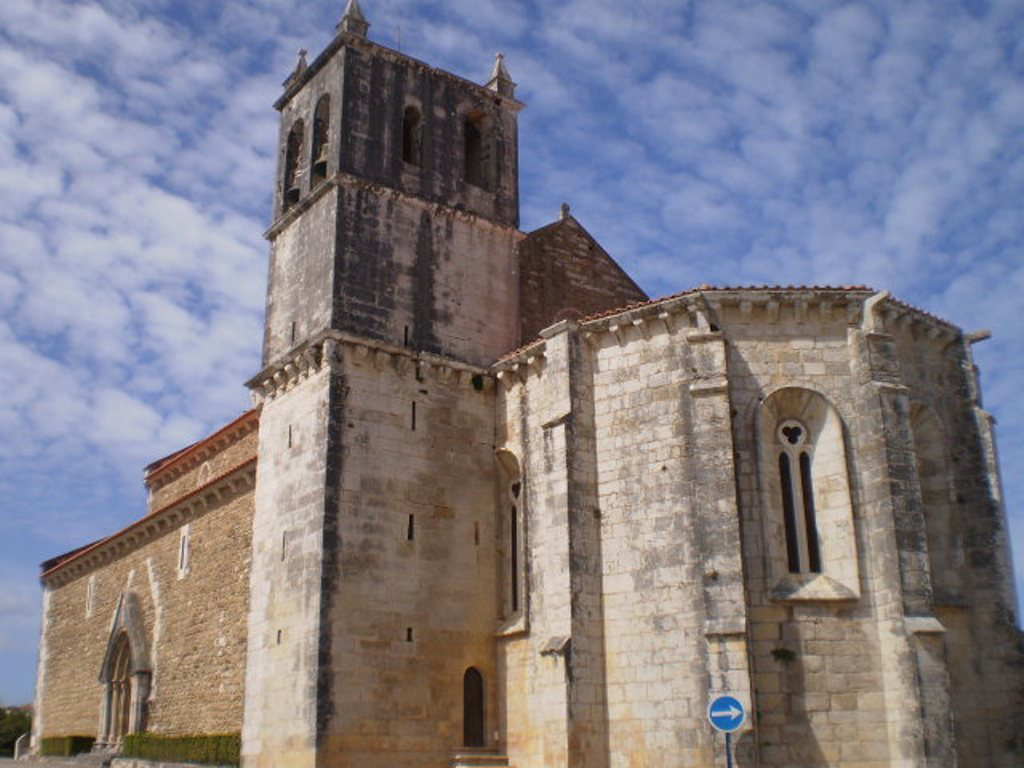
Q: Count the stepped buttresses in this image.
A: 4